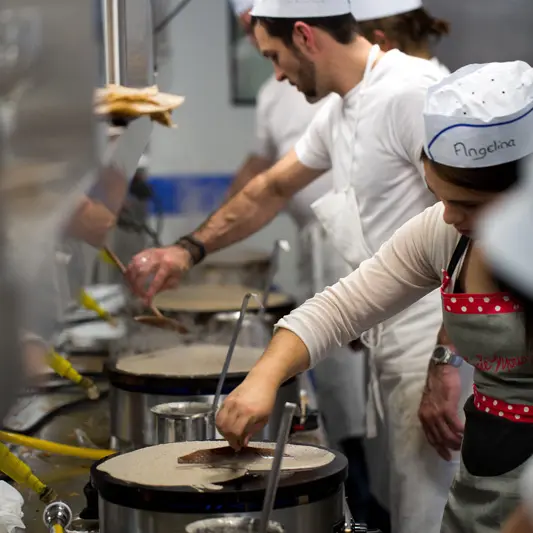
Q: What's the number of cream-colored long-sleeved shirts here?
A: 1